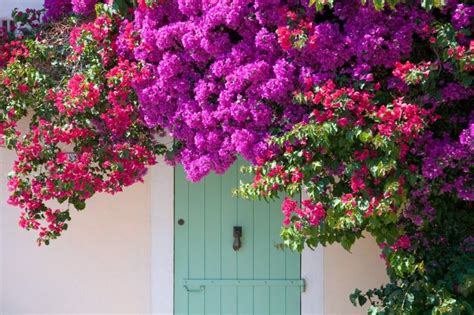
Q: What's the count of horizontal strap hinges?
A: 1